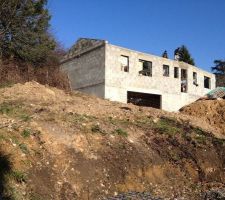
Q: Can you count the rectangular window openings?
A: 7